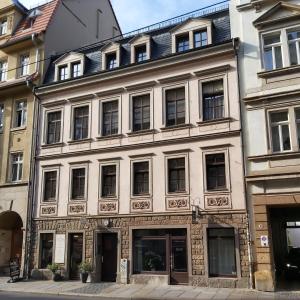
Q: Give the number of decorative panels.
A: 6